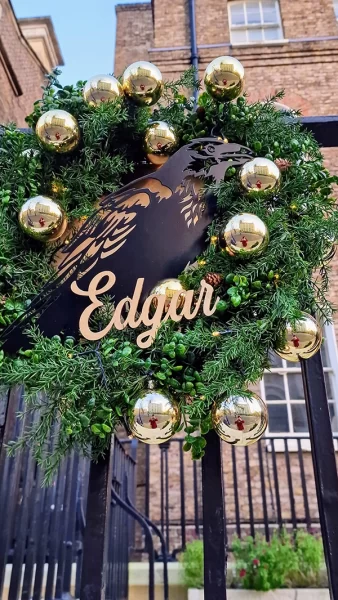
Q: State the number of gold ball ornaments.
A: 12